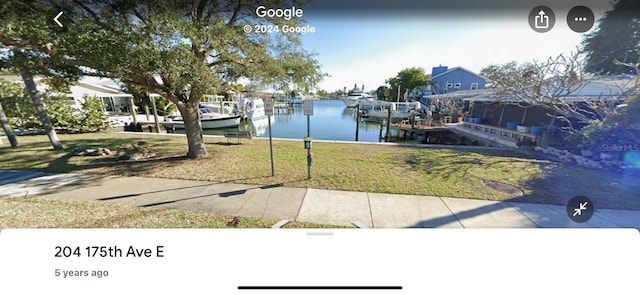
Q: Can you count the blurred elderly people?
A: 0